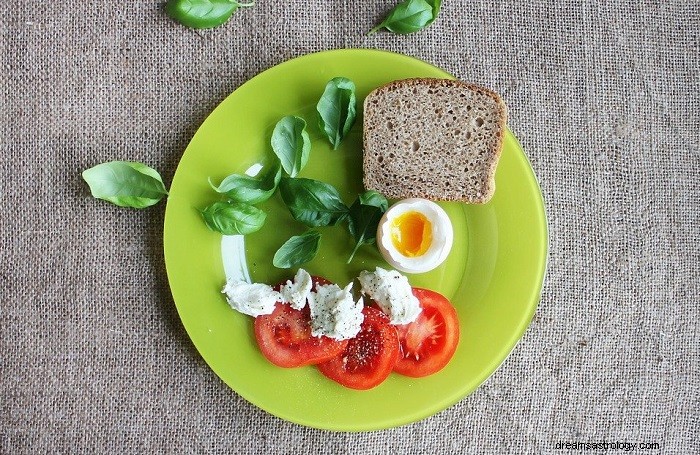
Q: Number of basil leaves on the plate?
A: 7